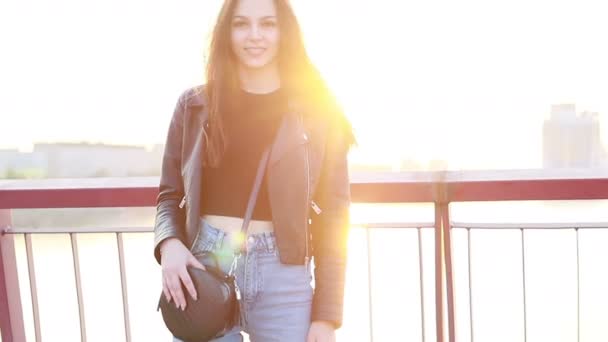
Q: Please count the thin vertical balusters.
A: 8